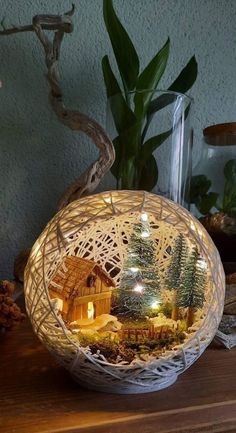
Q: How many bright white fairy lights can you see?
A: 6